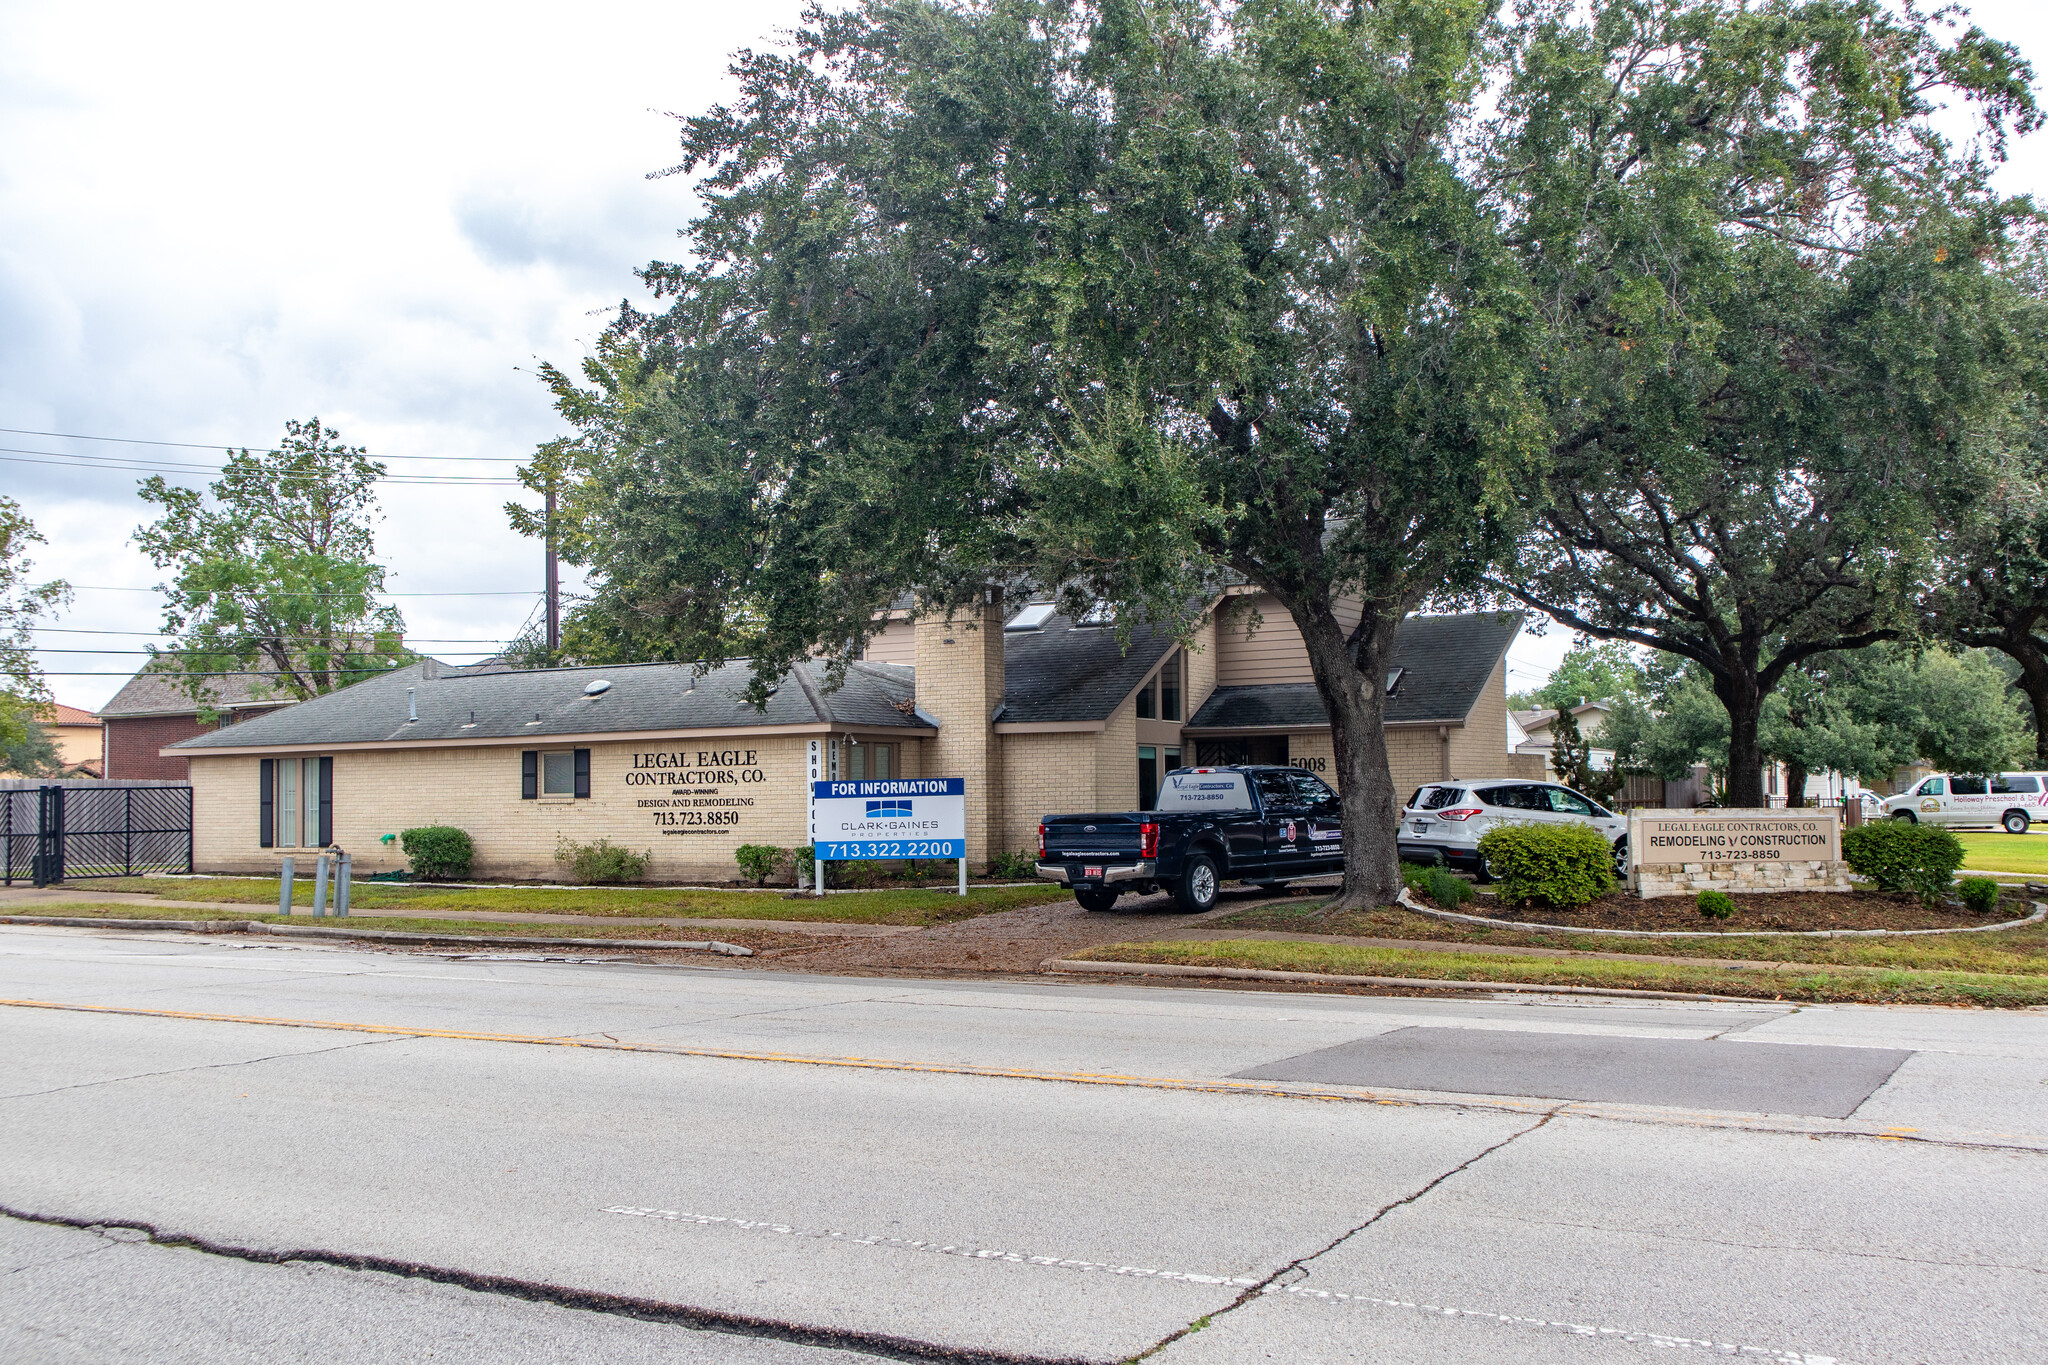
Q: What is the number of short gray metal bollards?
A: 3